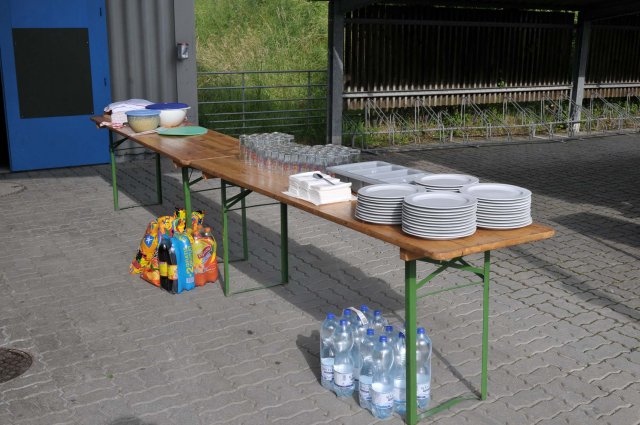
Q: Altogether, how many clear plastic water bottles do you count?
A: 12